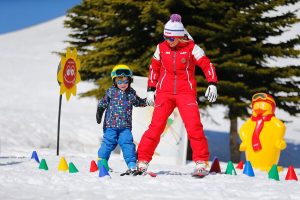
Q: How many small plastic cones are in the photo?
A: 13